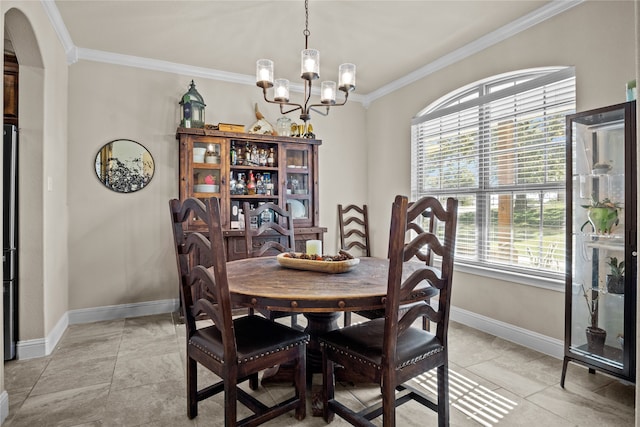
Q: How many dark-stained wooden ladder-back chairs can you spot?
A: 5